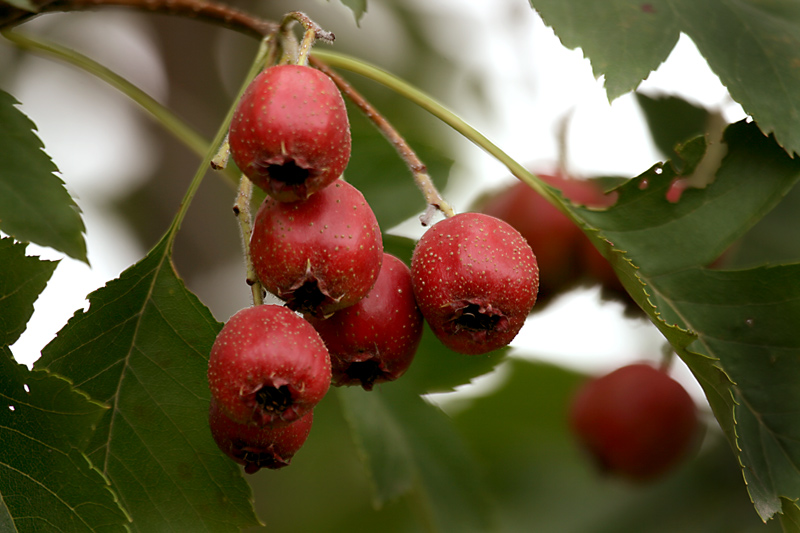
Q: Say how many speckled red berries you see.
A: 6